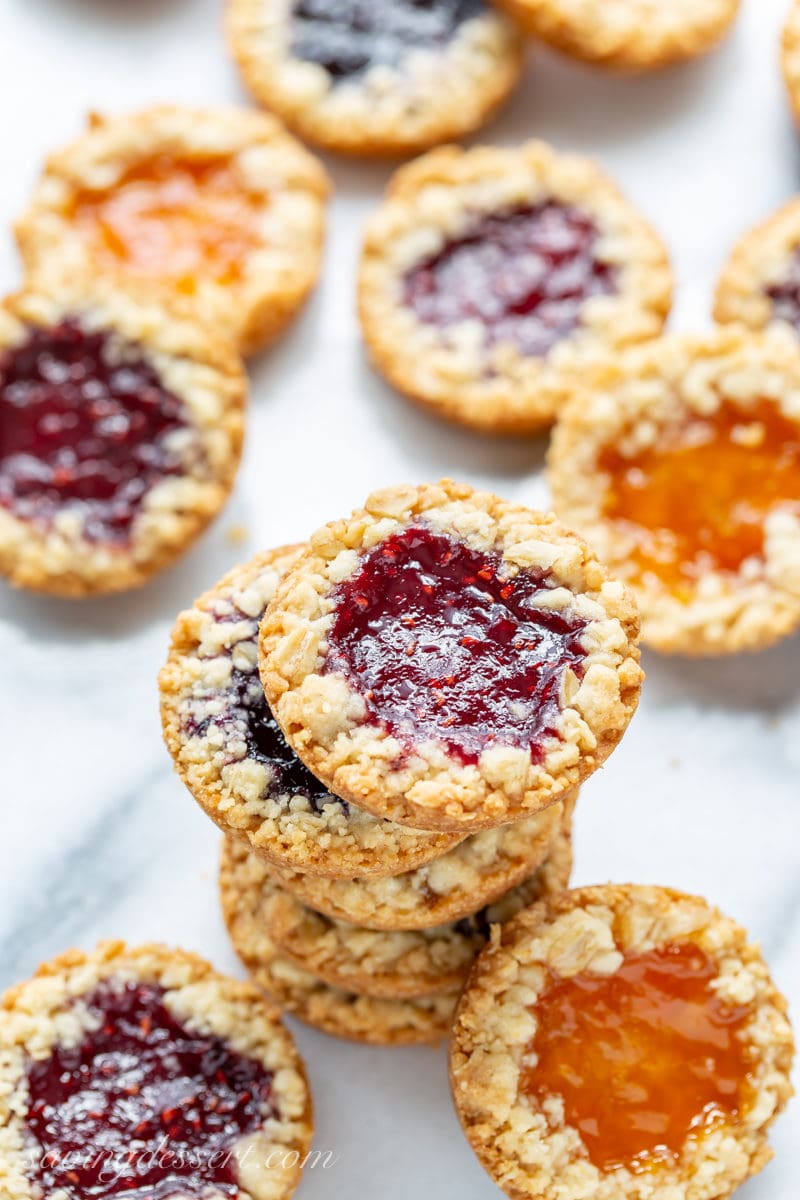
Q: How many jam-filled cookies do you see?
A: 15